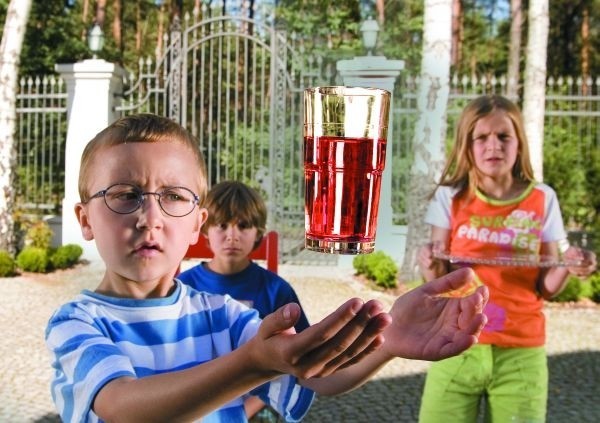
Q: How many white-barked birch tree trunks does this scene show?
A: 3